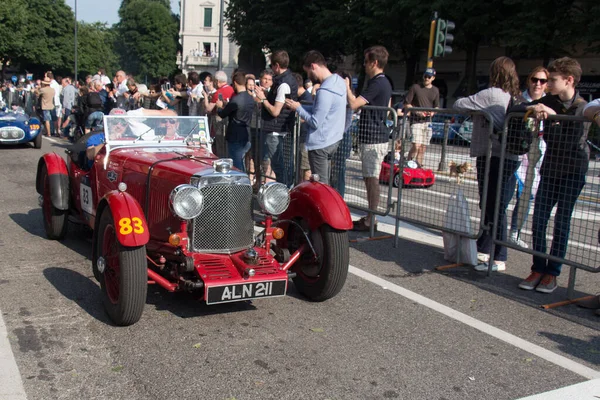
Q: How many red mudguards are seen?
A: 3